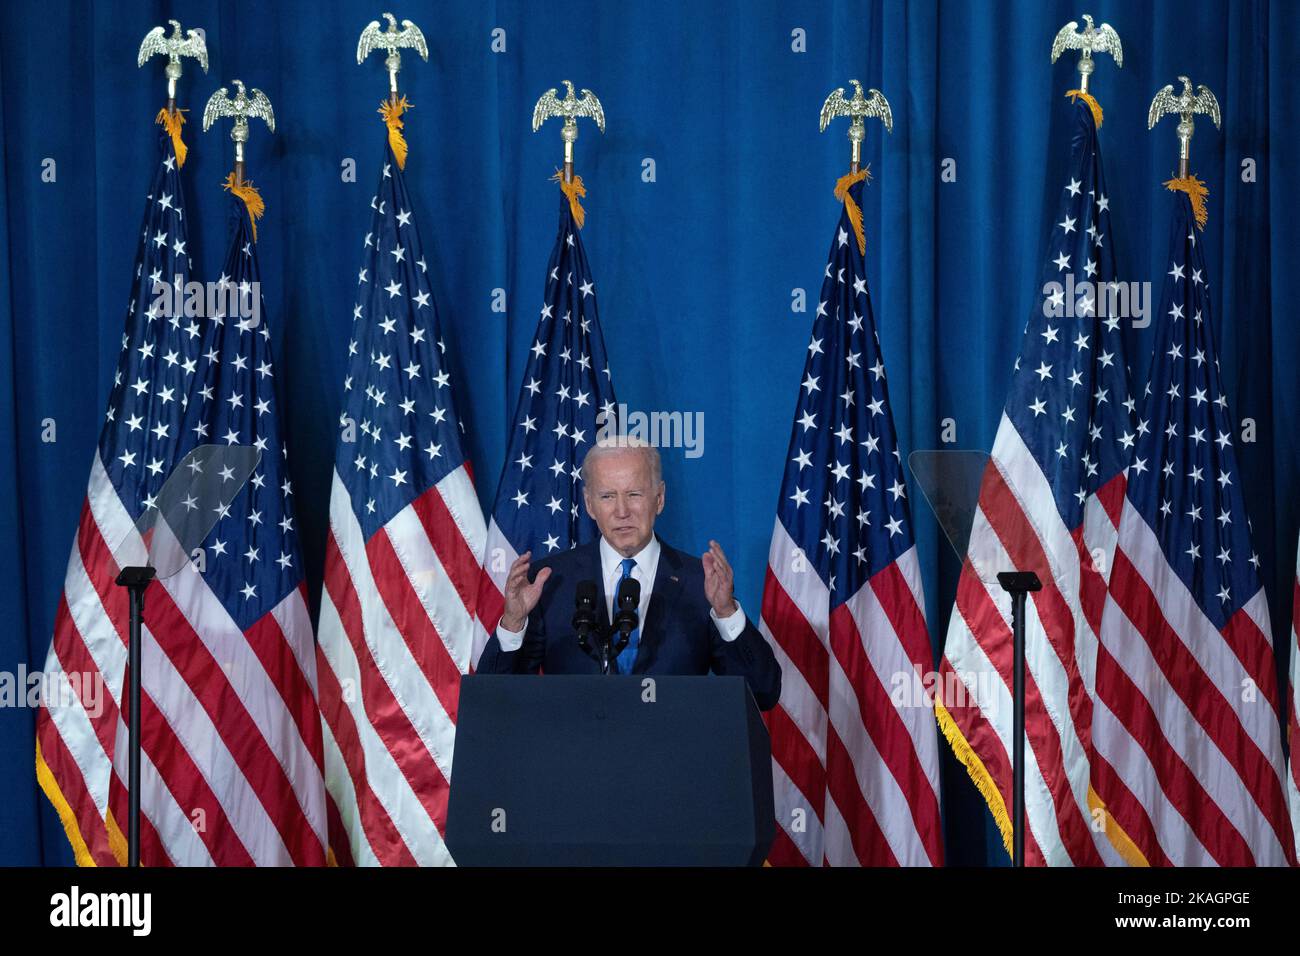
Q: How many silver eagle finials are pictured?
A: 7